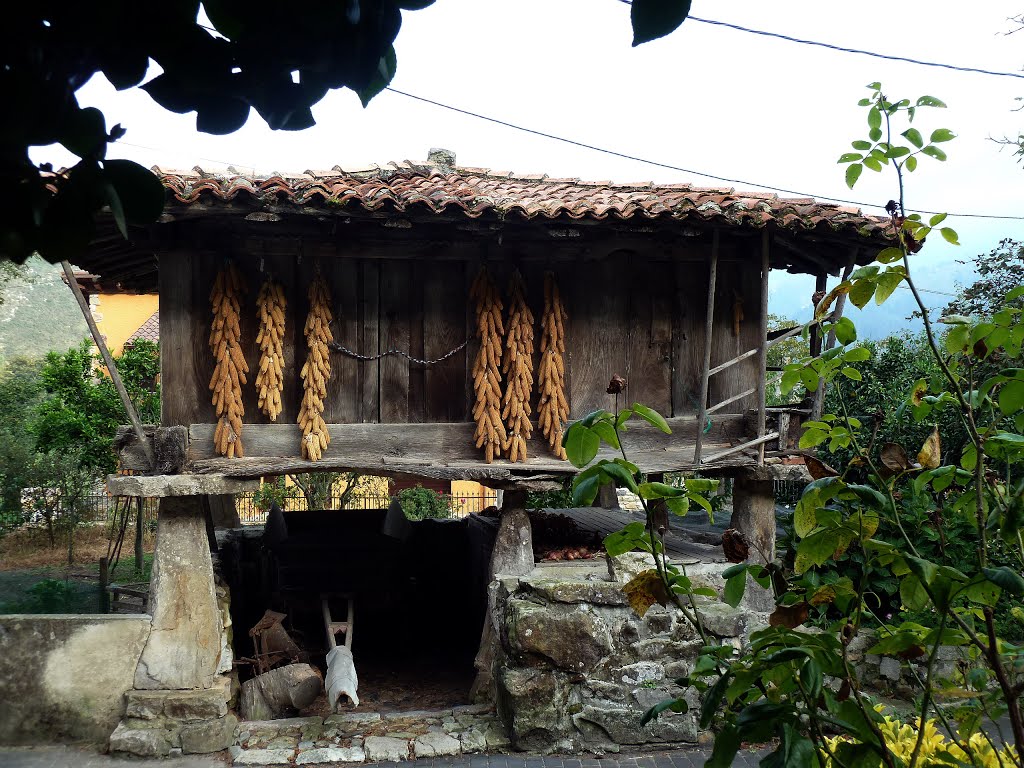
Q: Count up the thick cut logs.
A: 1